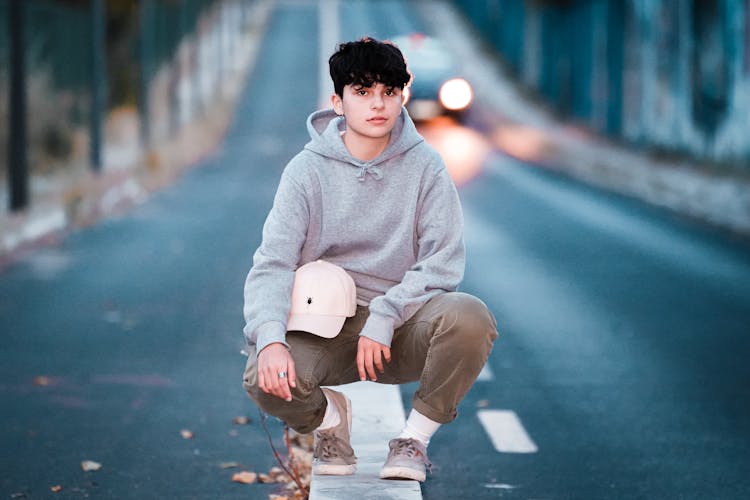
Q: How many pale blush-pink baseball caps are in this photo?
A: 1